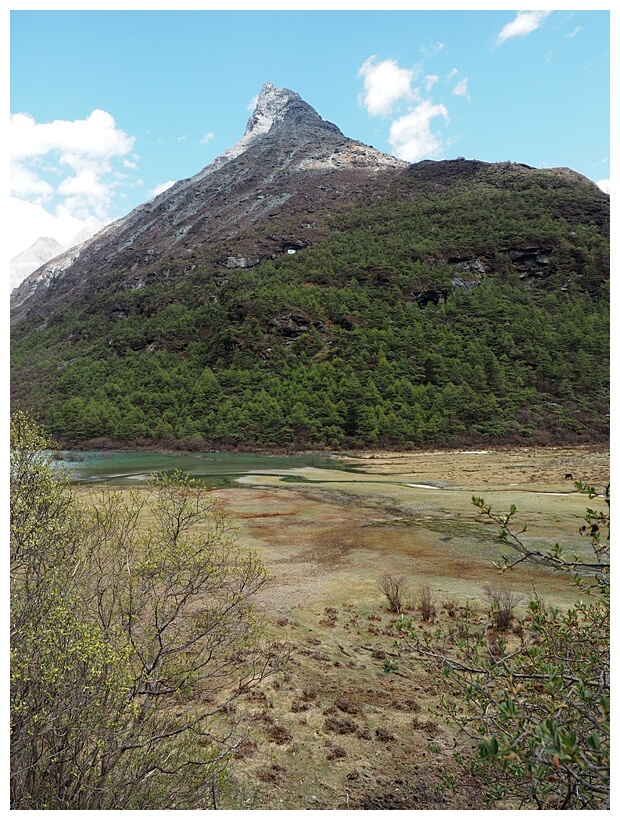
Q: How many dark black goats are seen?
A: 1